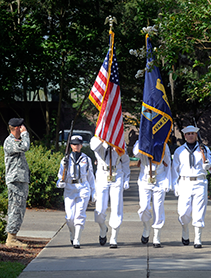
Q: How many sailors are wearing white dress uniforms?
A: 4